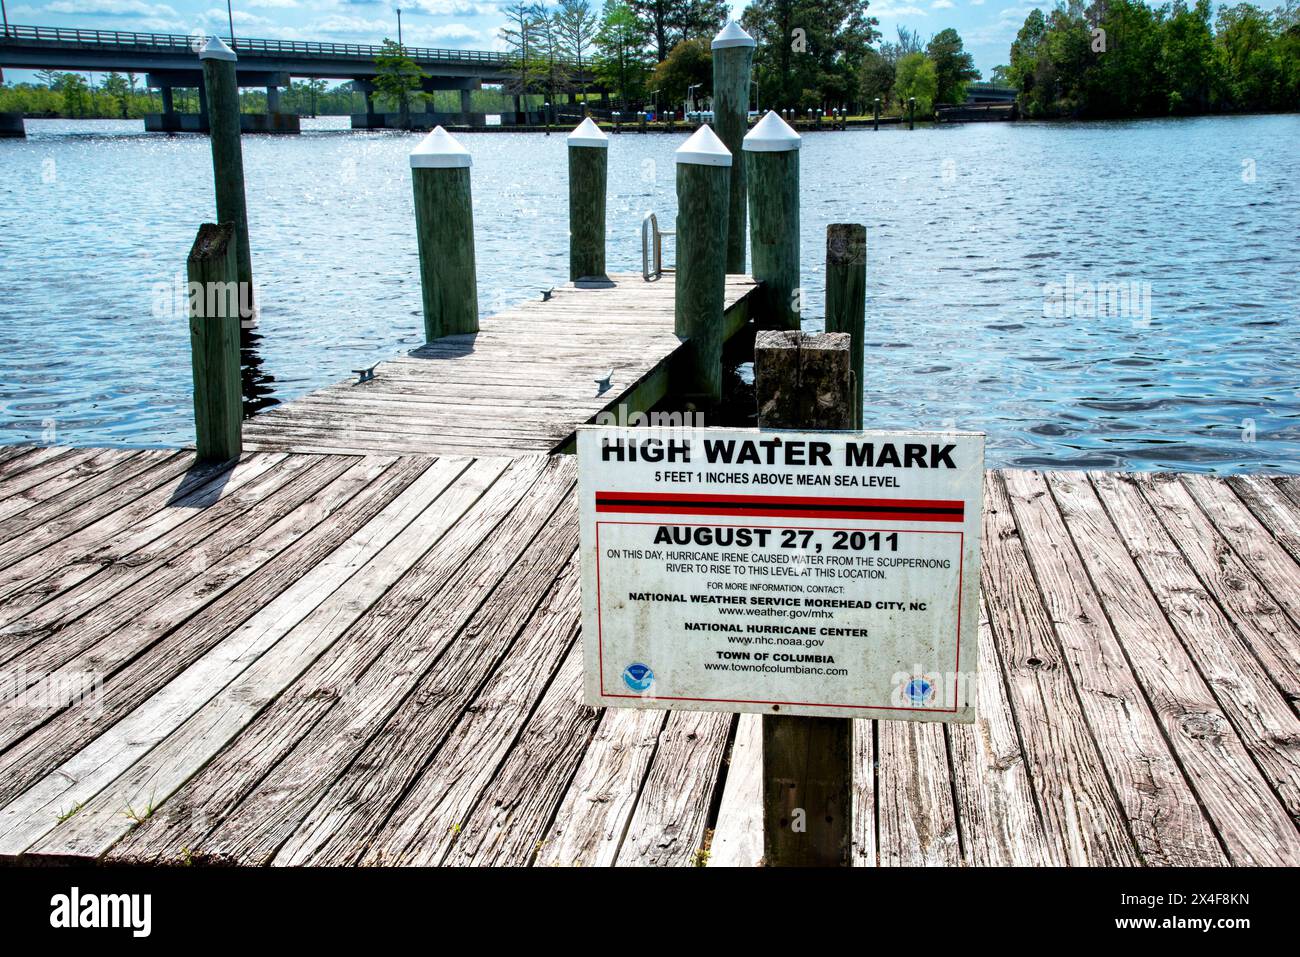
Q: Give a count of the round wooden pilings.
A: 6